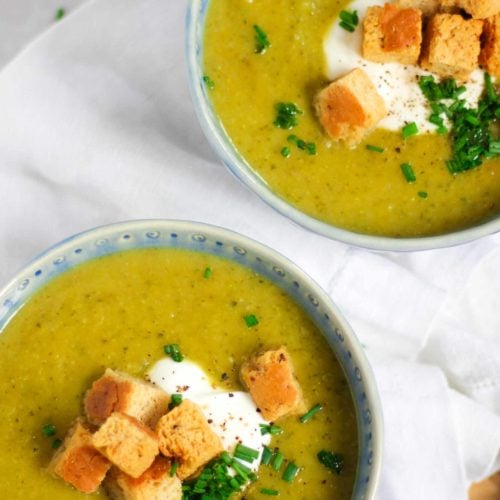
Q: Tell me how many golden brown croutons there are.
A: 12